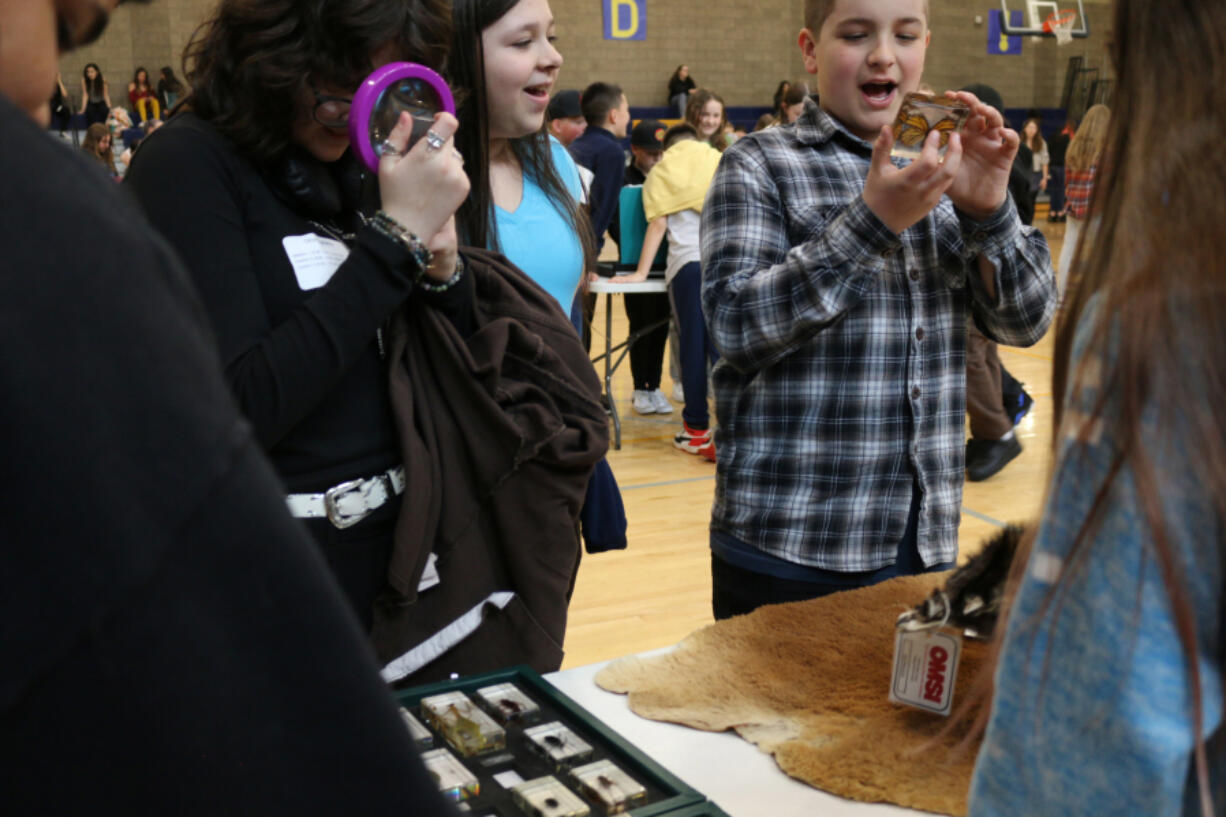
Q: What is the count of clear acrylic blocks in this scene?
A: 8